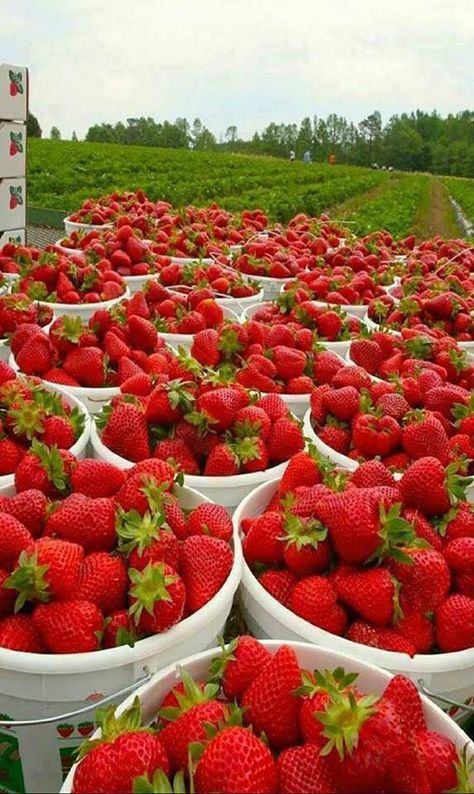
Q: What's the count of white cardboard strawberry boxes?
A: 4